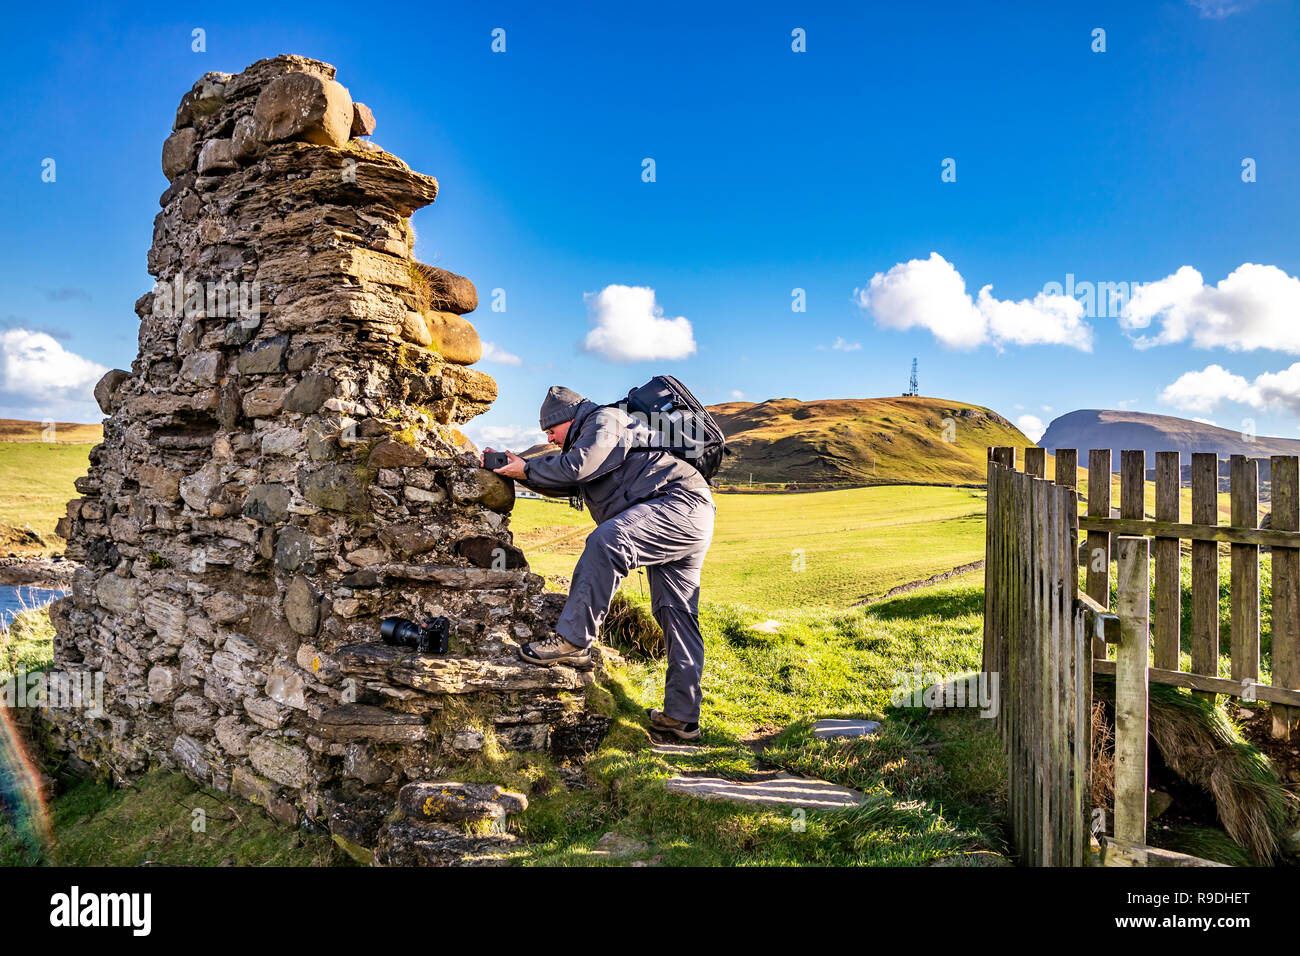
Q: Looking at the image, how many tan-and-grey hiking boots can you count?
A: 2